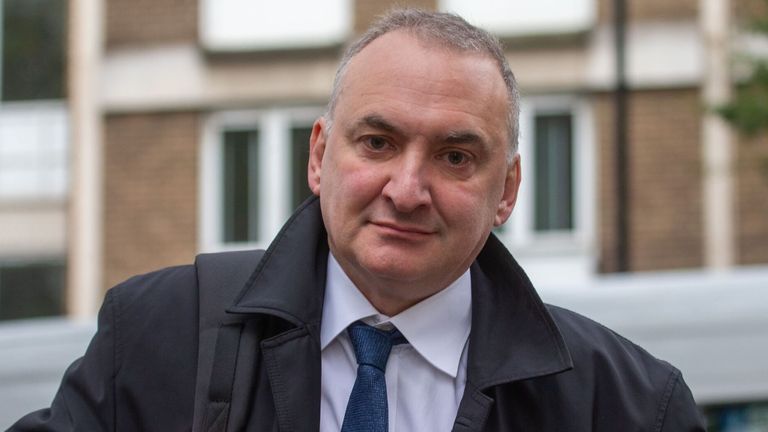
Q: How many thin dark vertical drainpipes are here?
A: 1